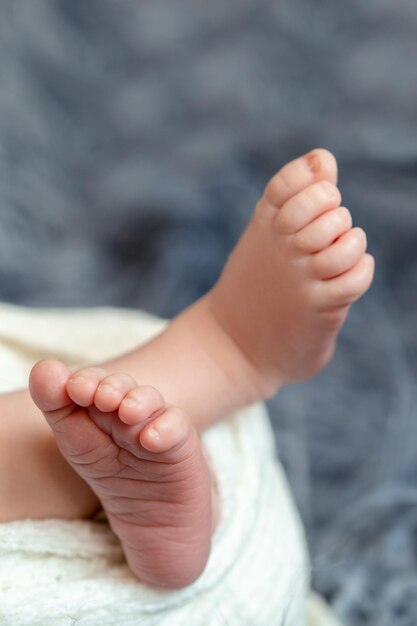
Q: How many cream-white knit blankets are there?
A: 1